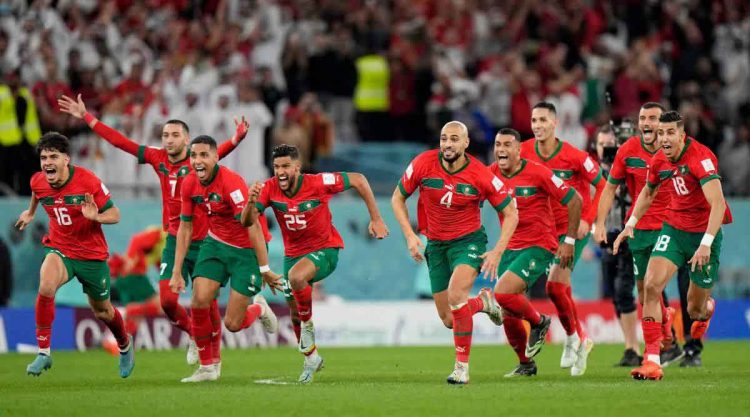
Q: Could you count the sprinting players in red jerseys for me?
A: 9